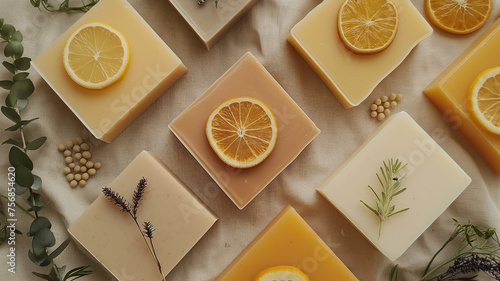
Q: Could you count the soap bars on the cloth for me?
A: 8